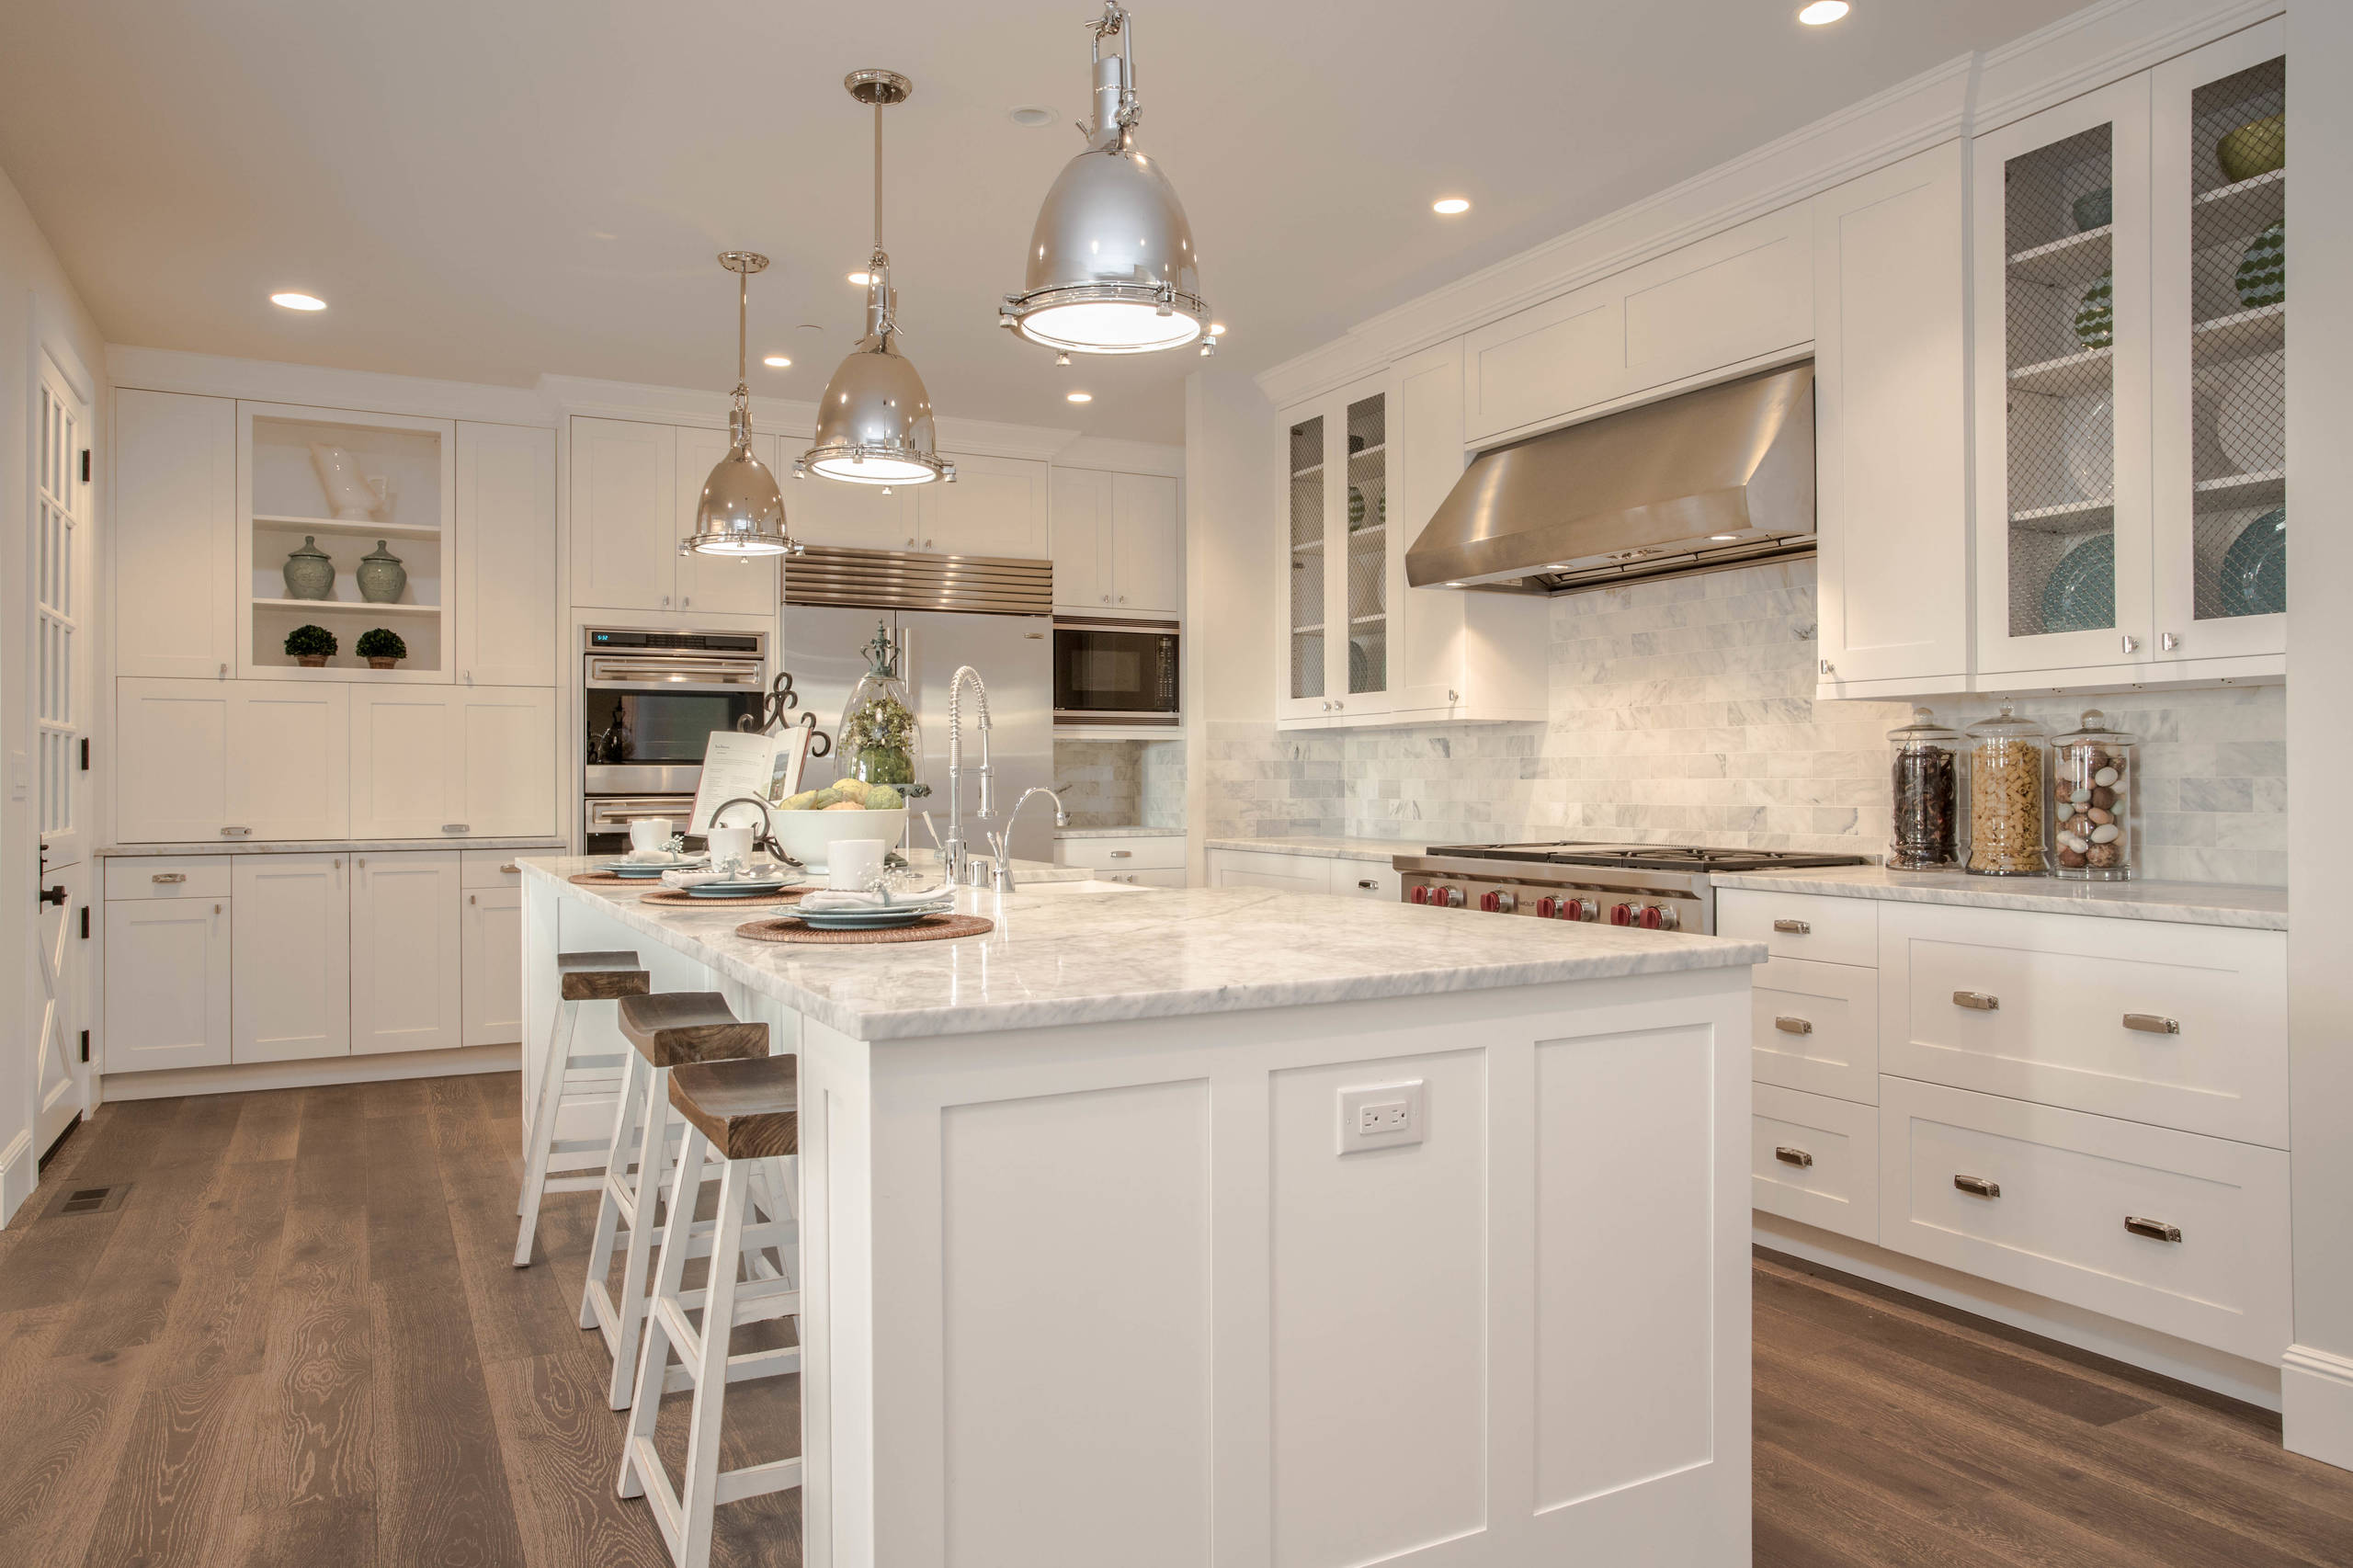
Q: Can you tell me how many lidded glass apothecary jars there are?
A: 3